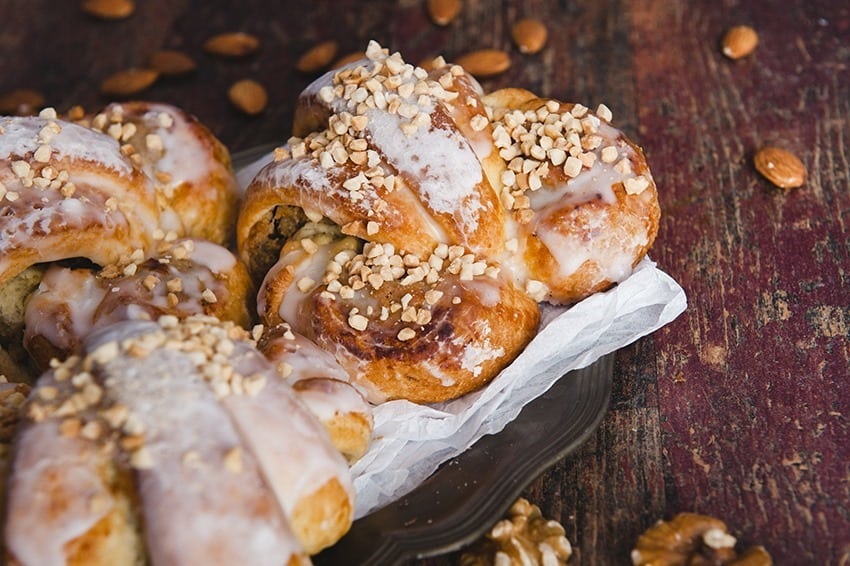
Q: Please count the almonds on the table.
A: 14